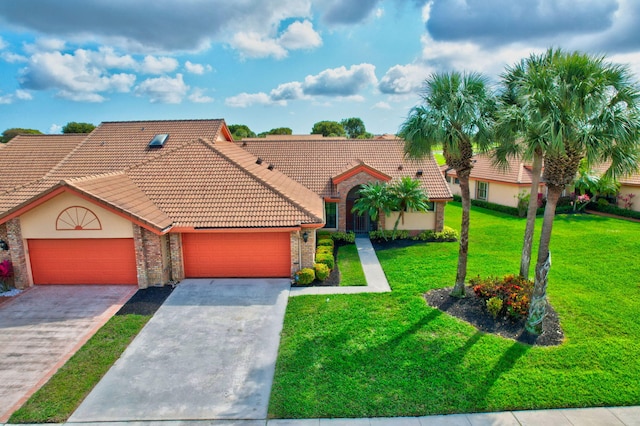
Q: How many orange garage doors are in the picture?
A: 2